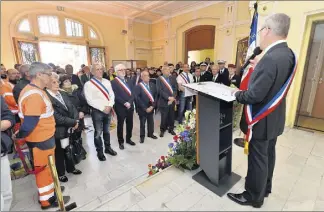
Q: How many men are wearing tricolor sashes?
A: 6